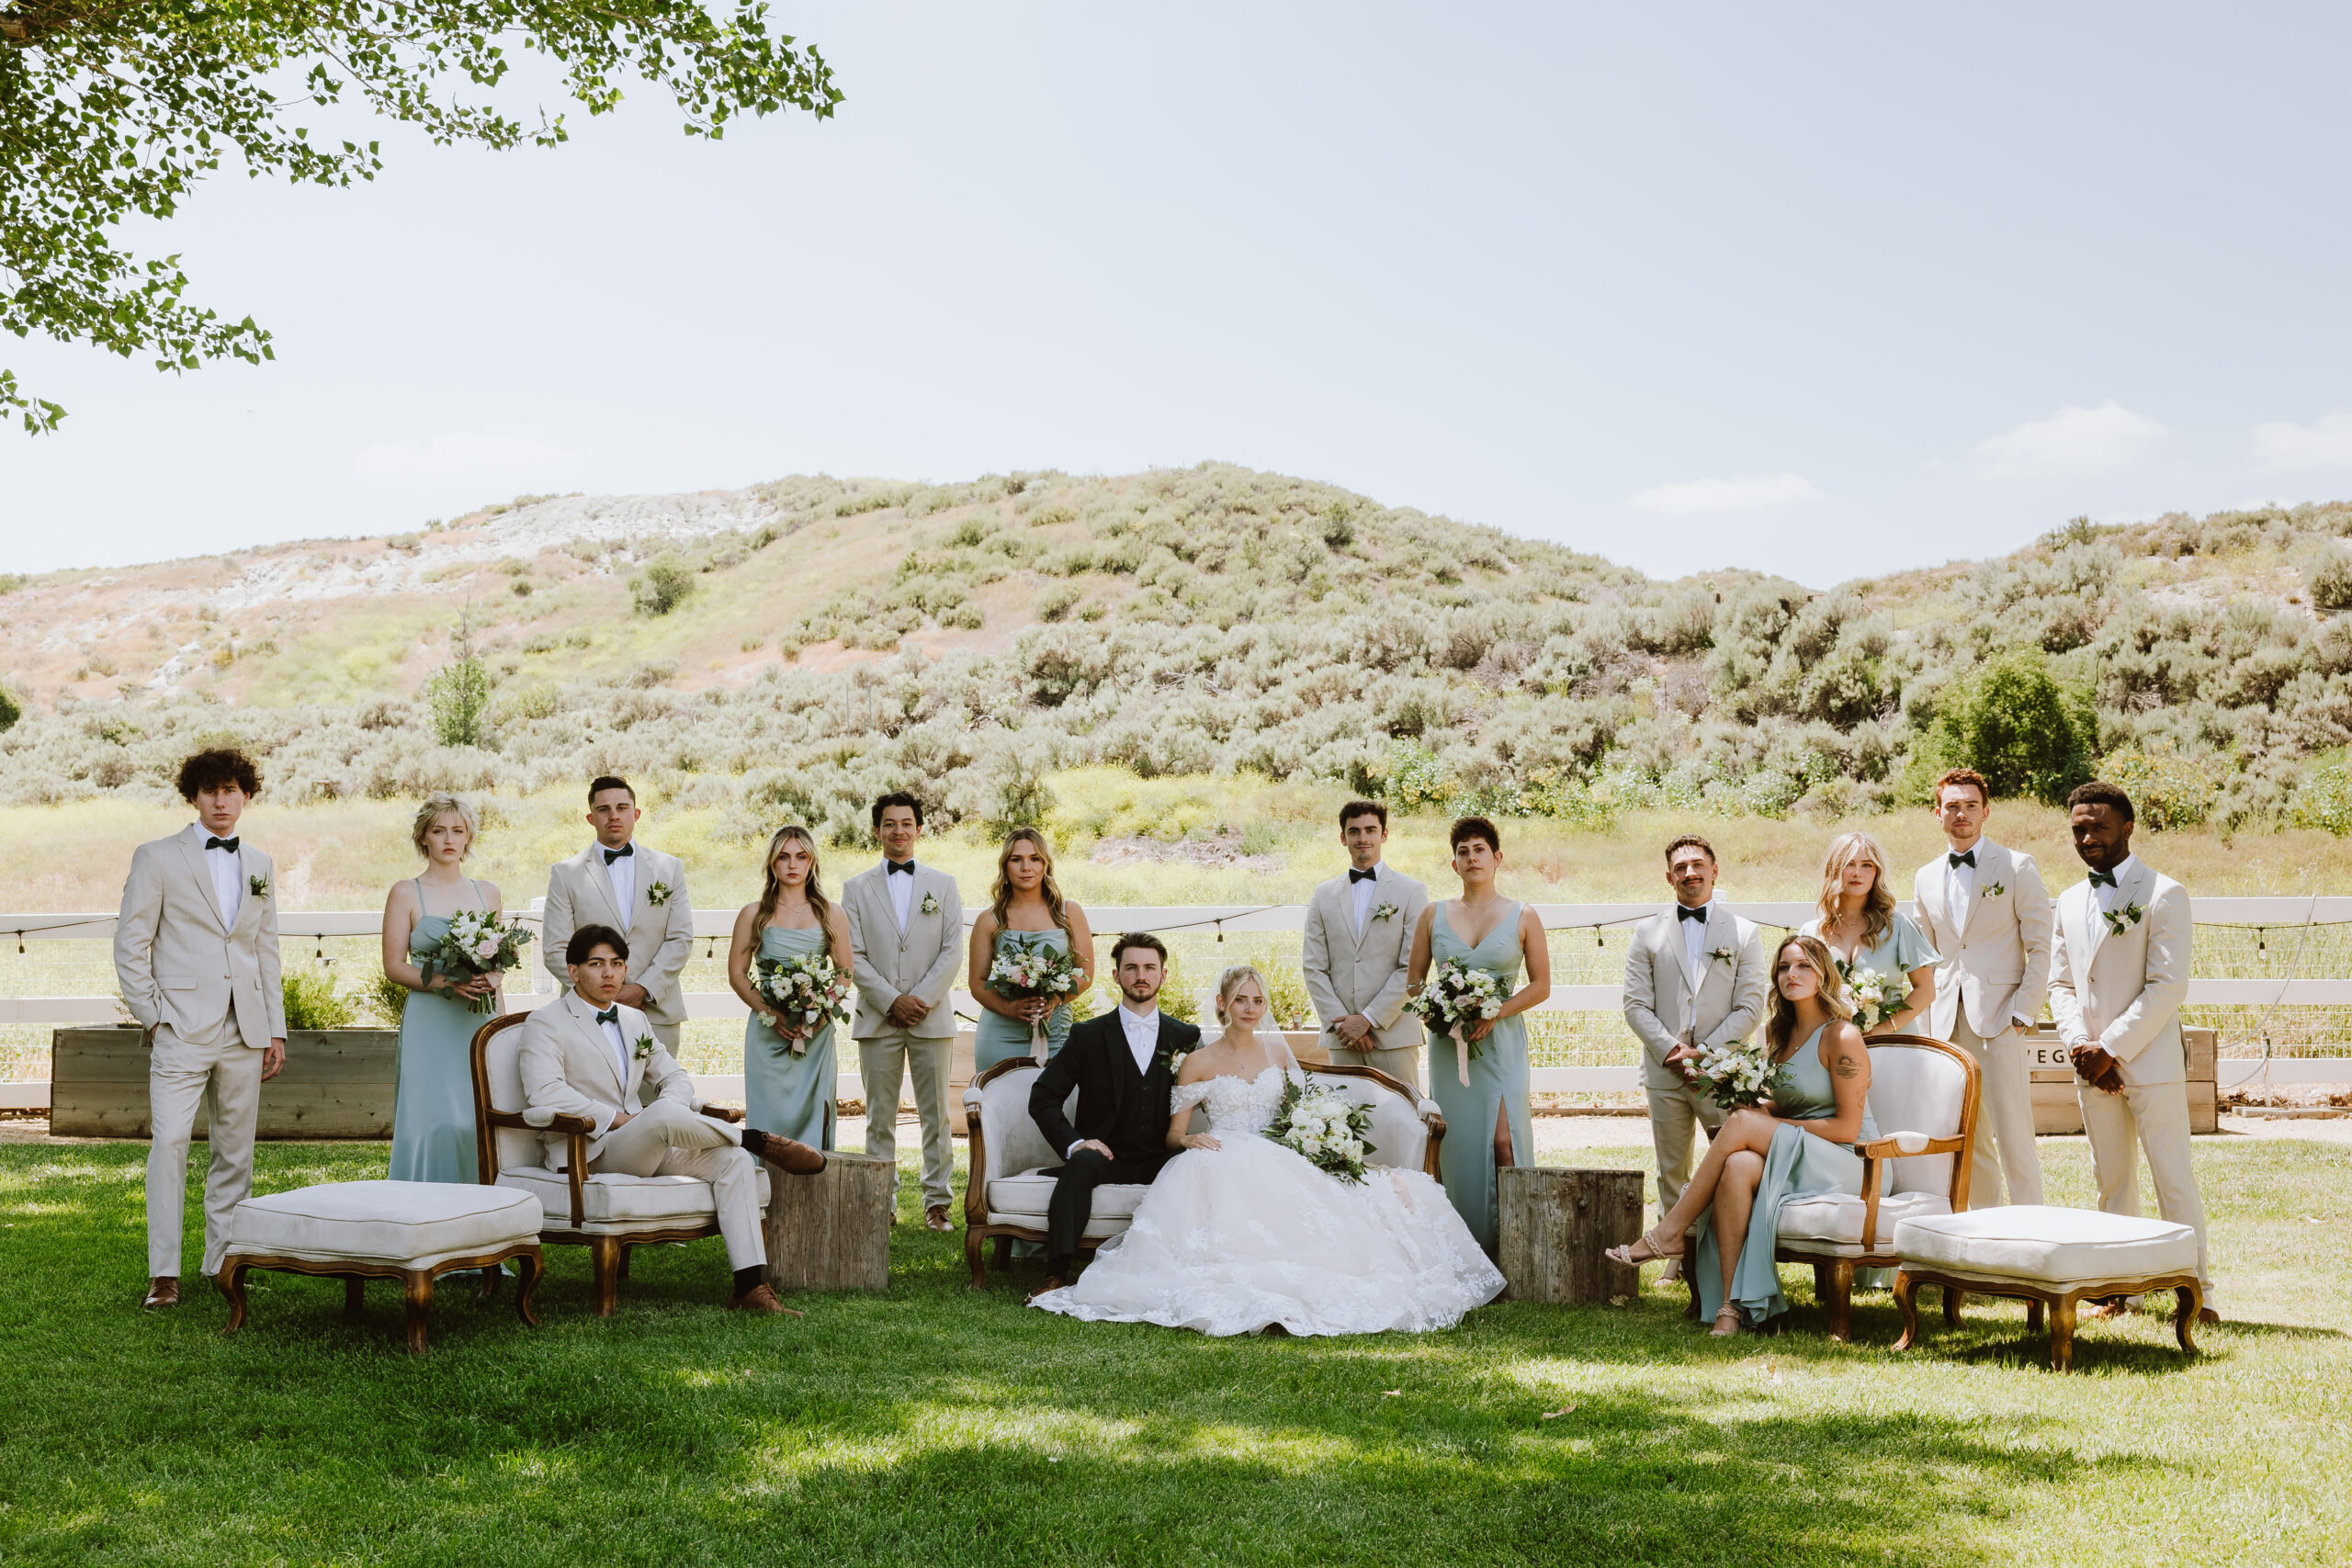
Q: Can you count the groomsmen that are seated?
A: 1